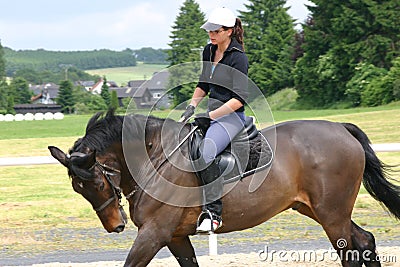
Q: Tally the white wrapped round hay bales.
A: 7